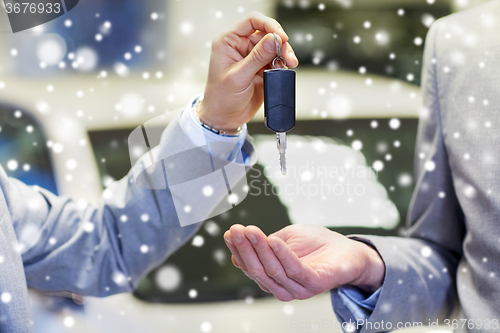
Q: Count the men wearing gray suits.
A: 2